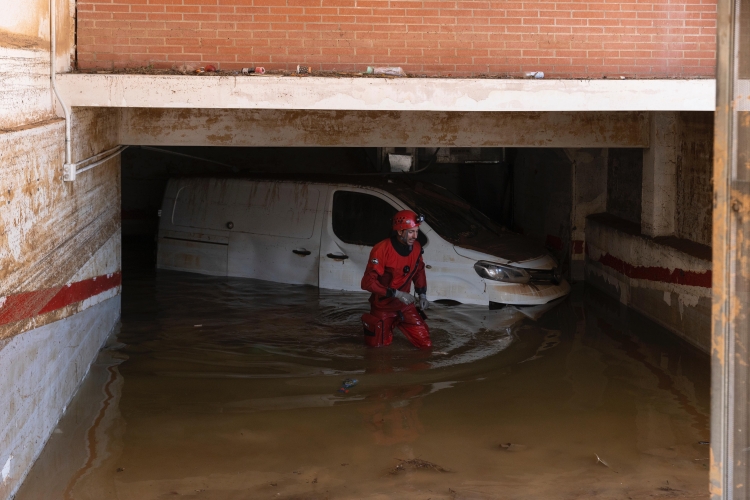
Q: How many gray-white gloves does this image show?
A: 2